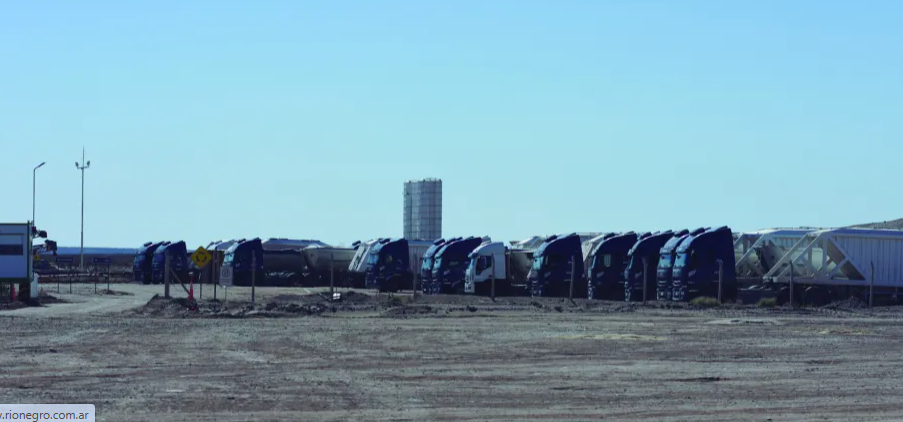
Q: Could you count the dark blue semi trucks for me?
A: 11